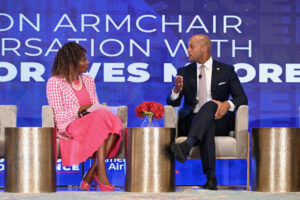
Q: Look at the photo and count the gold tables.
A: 3